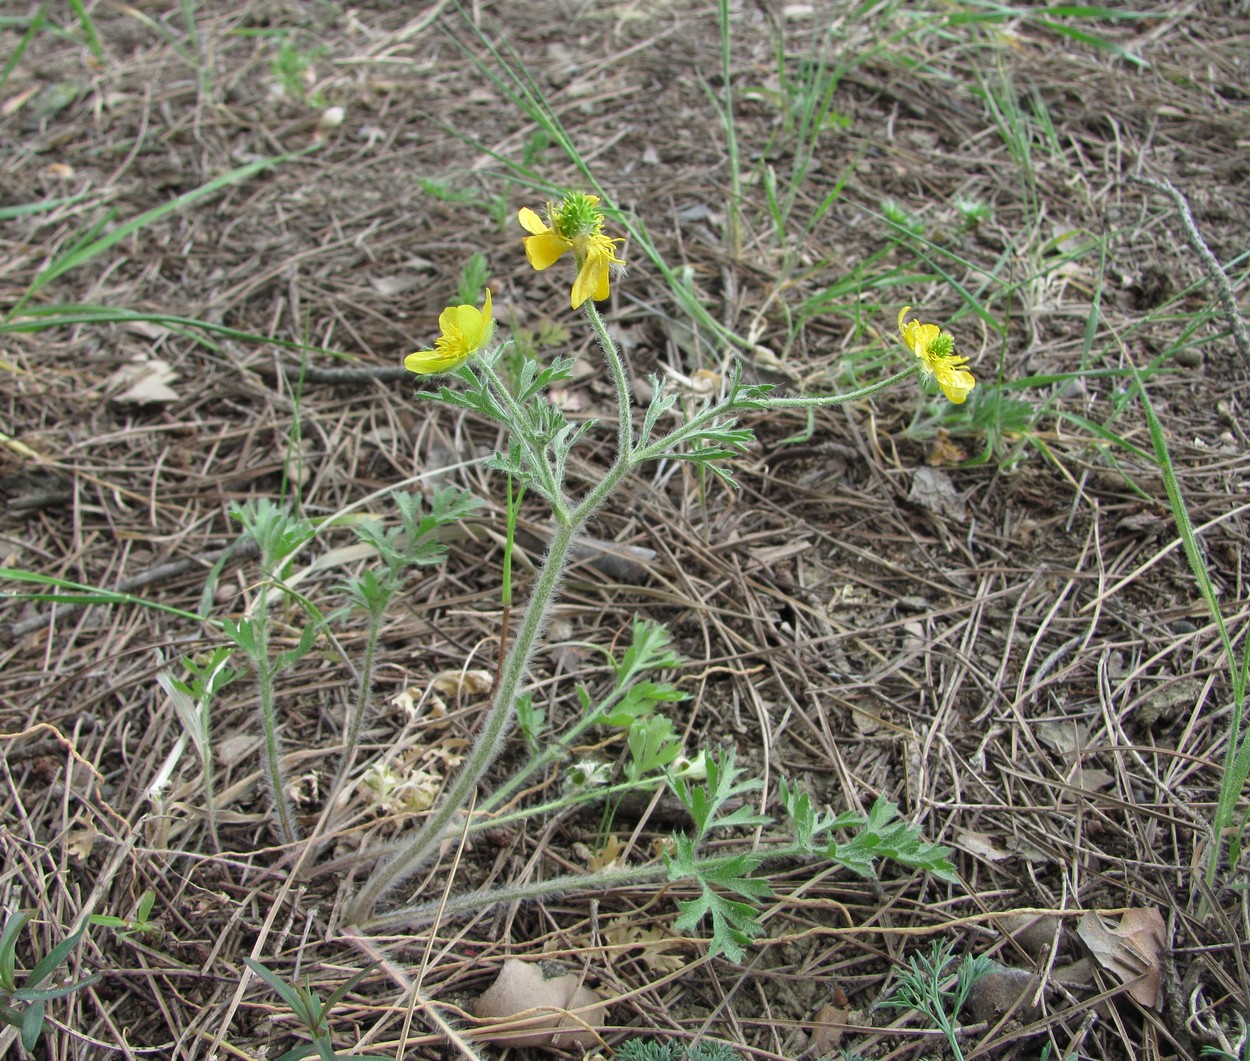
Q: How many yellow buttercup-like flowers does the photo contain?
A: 3